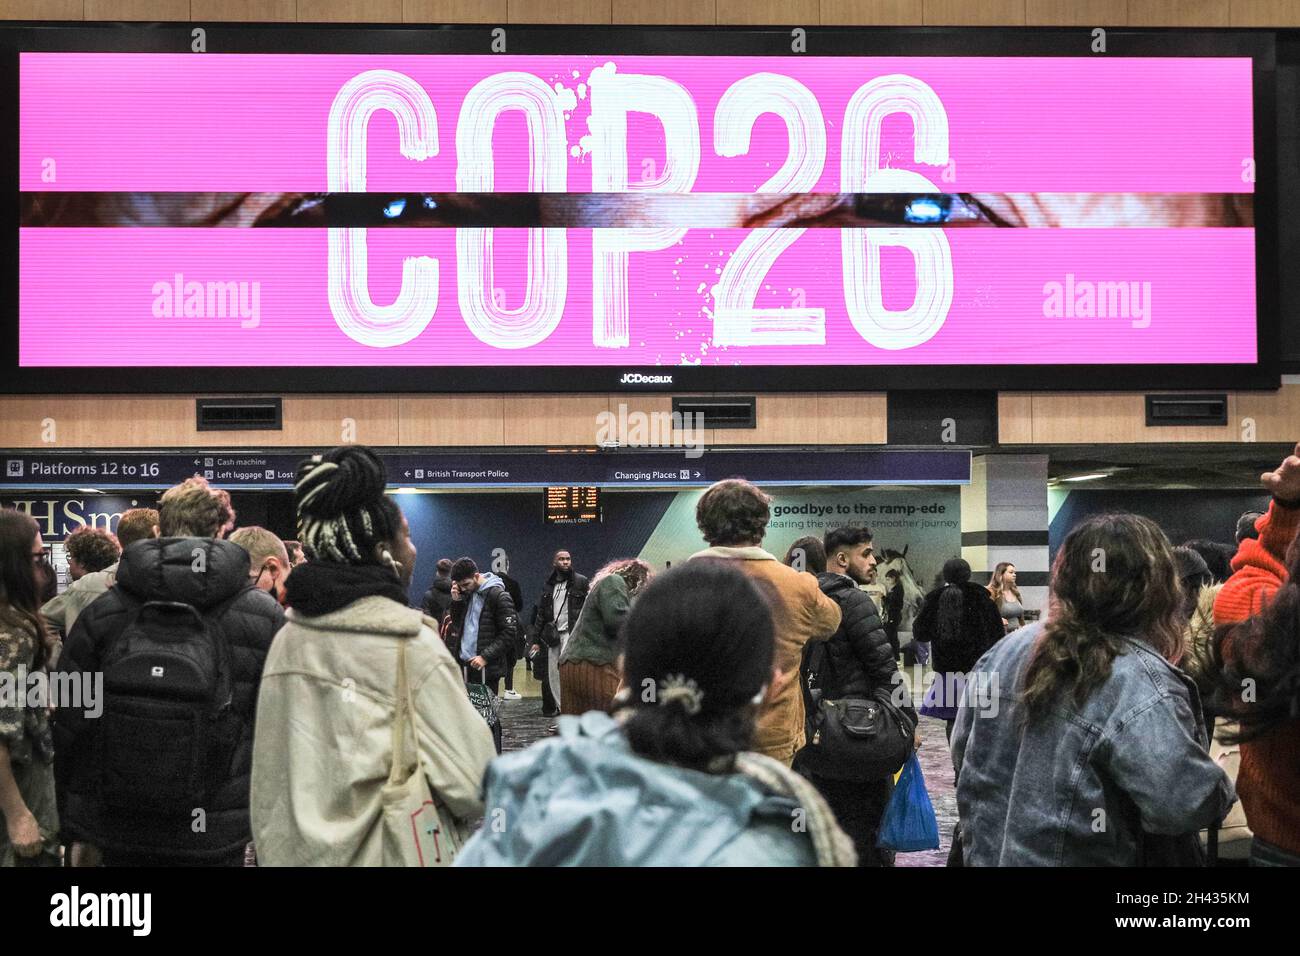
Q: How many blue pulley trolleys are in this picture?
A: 0